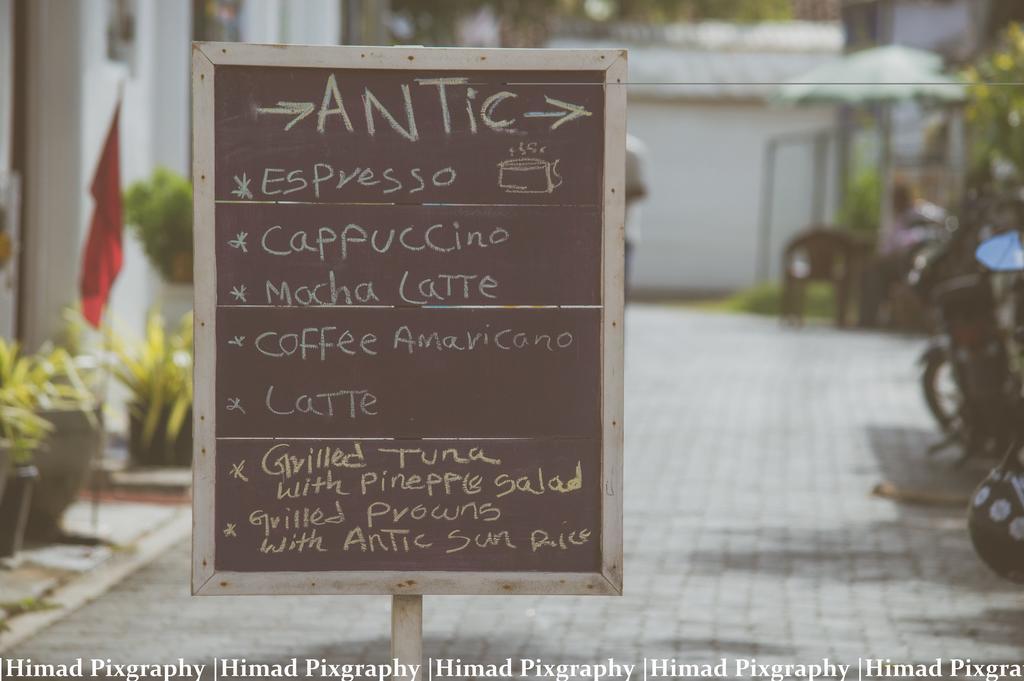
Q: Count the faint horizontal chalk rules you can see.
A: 3